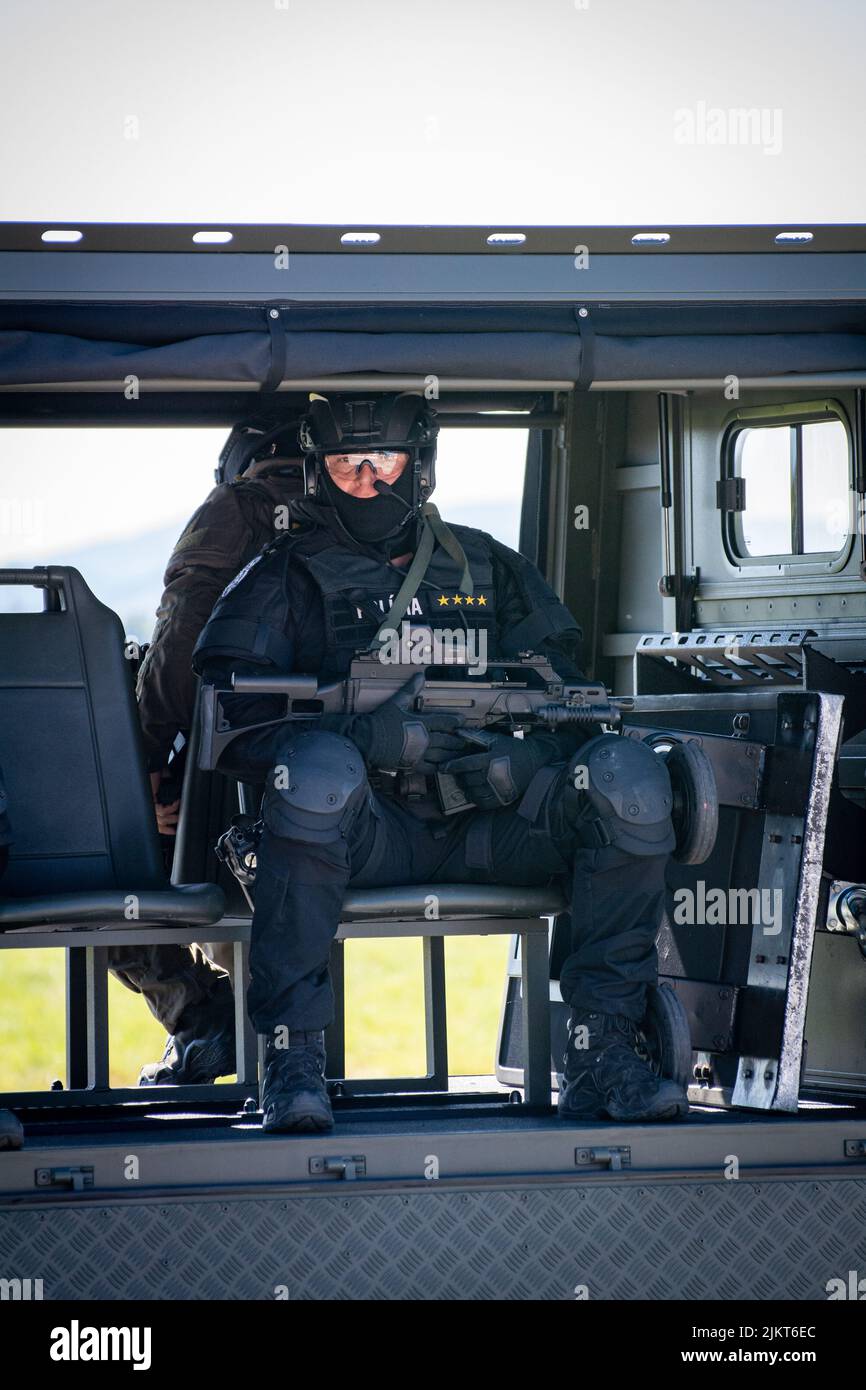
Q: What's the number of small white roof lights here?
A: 6